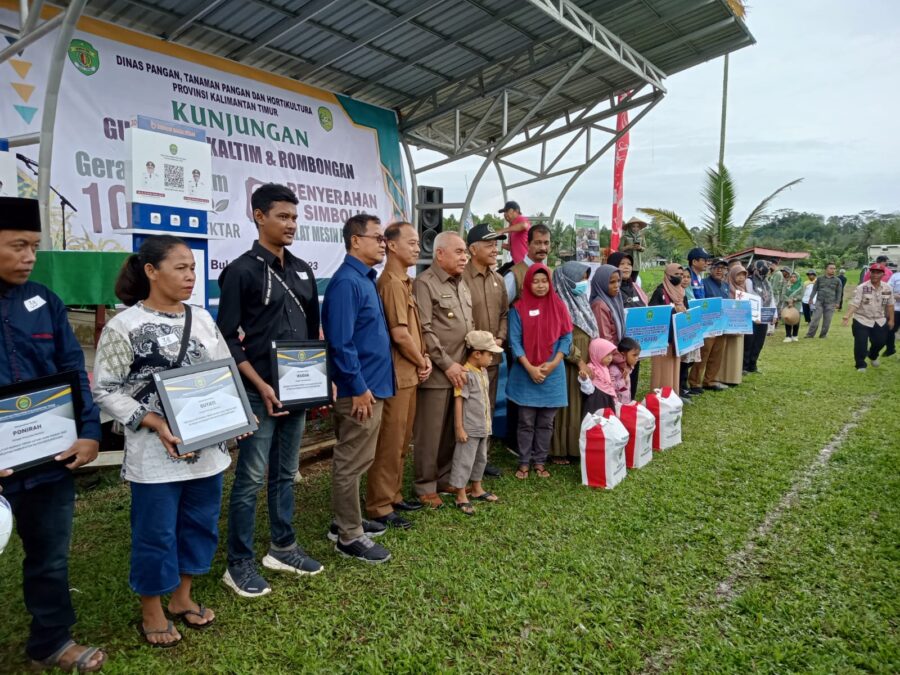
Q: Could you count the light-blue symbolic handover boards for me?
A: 4